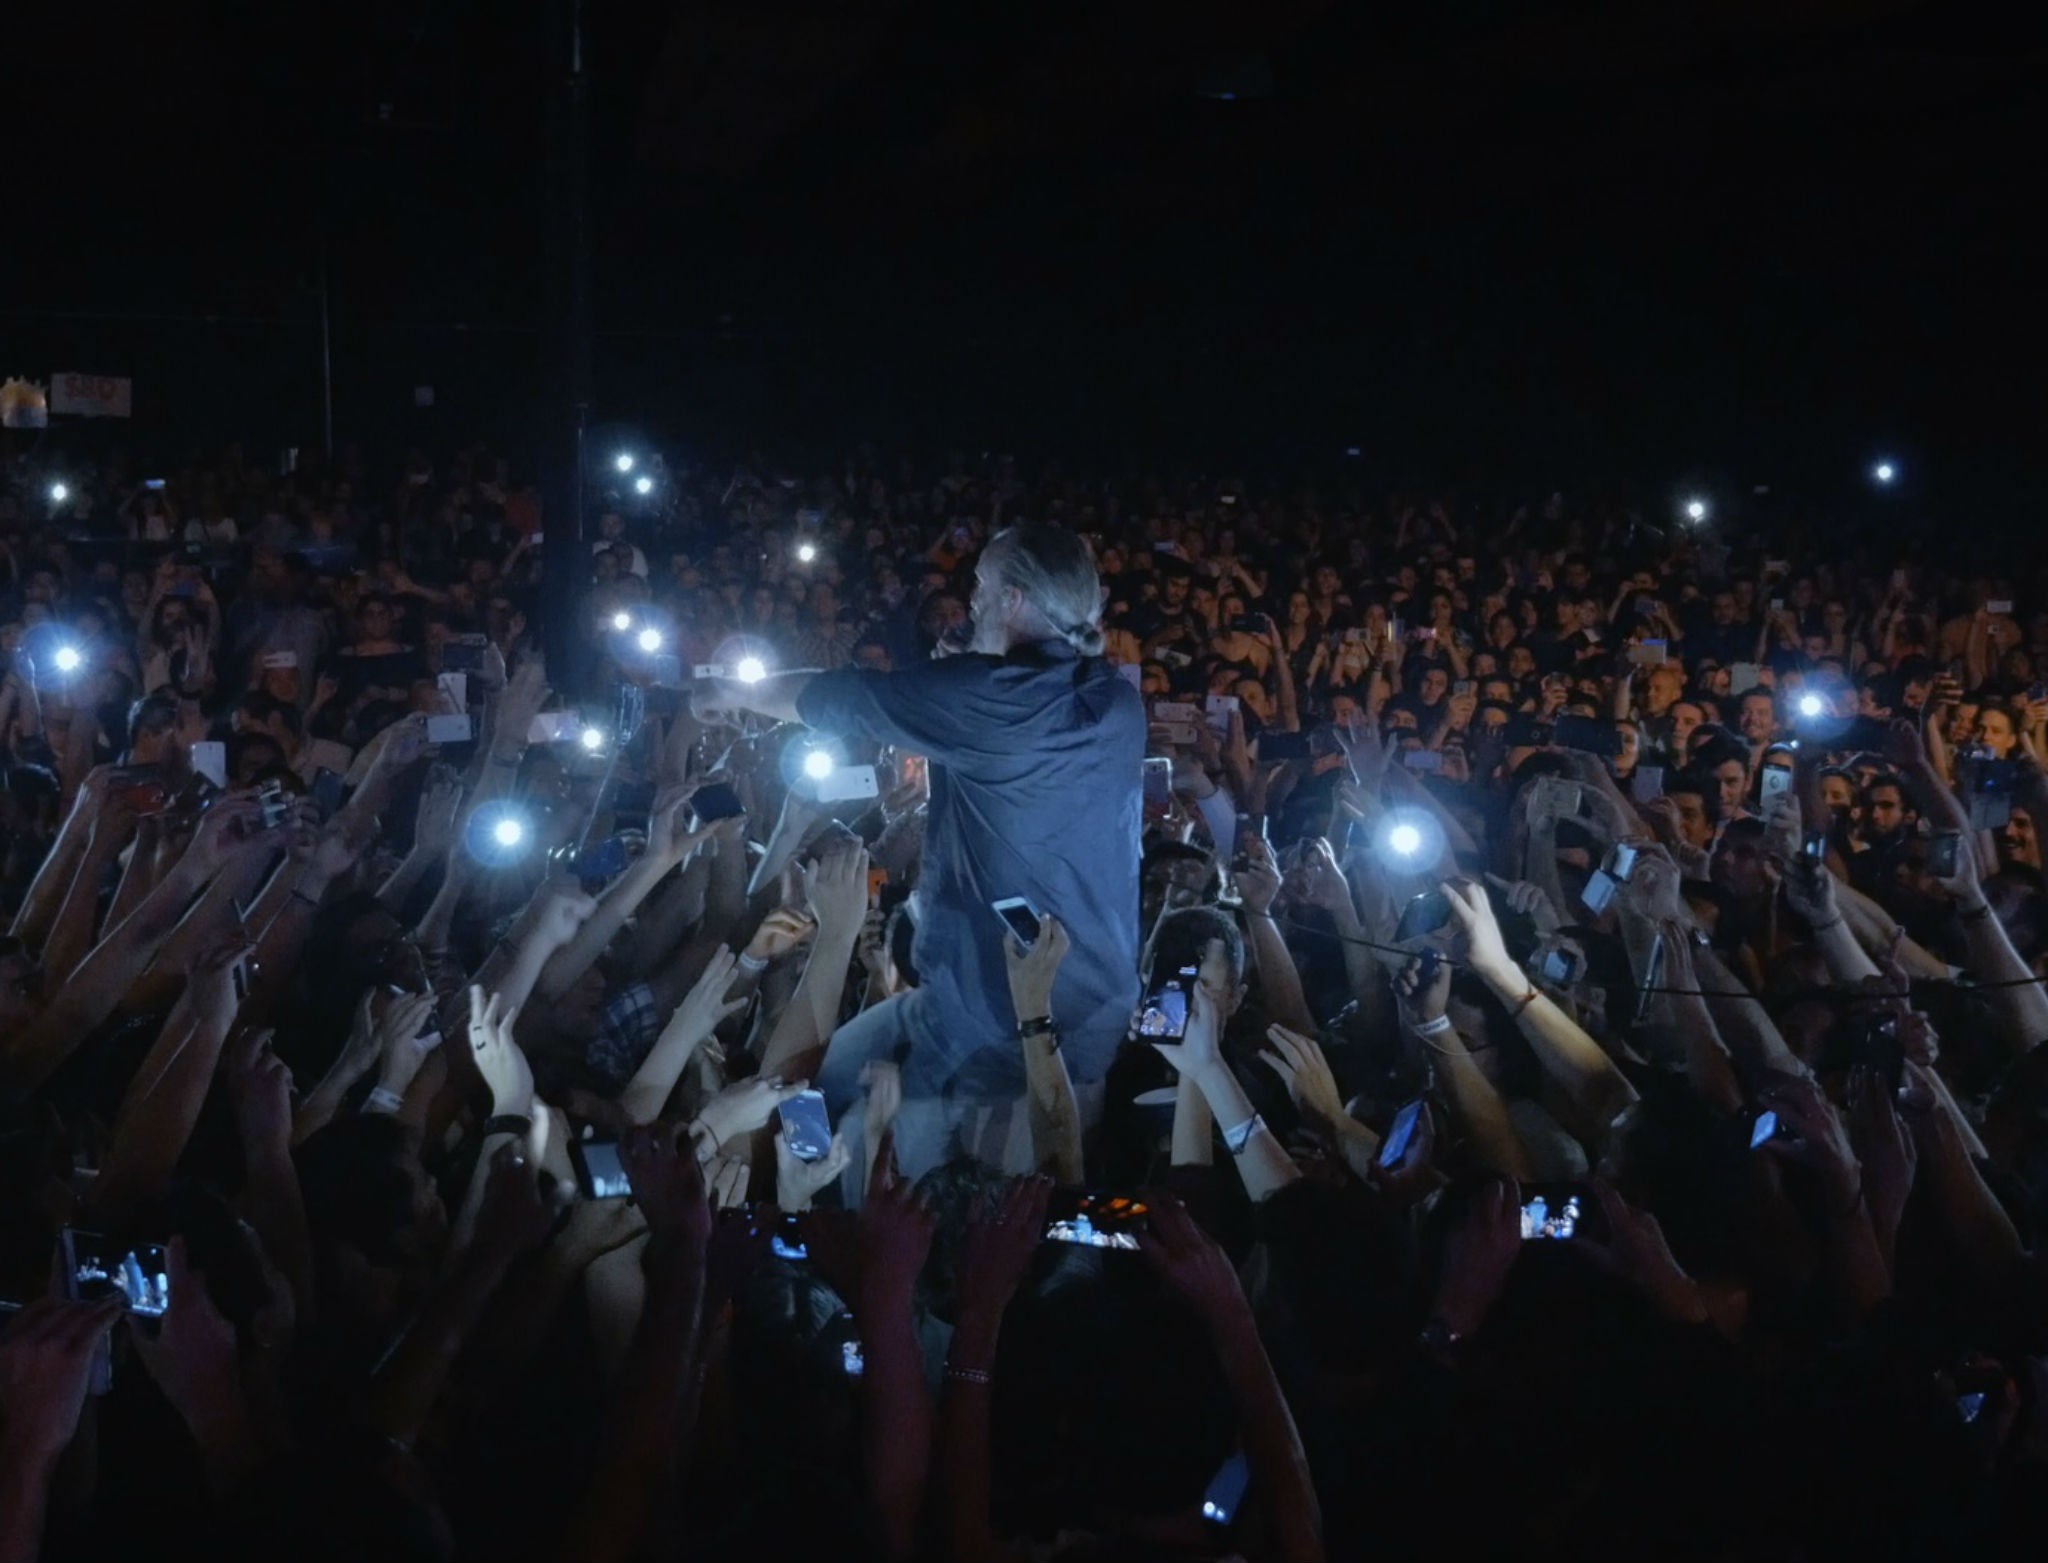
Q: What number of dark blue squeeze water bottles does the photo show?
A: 0